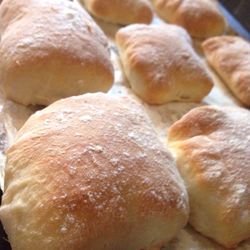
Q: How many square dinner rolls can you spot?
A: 7